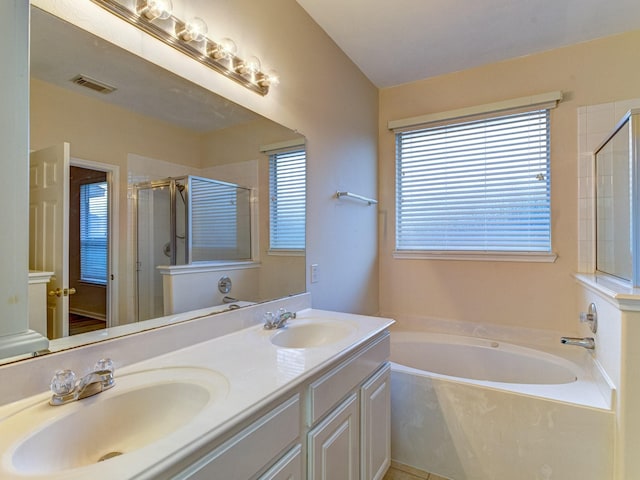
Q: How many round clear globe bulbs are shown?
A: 5